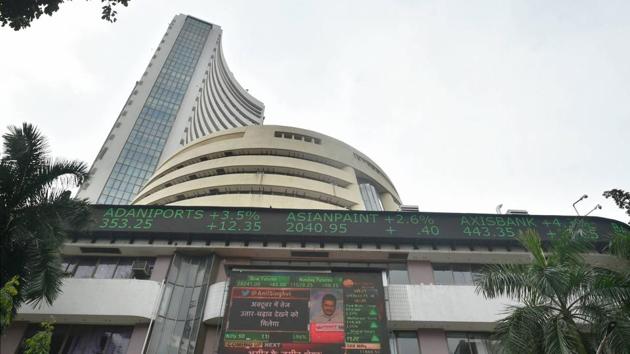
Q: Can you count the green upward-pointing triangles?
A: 3